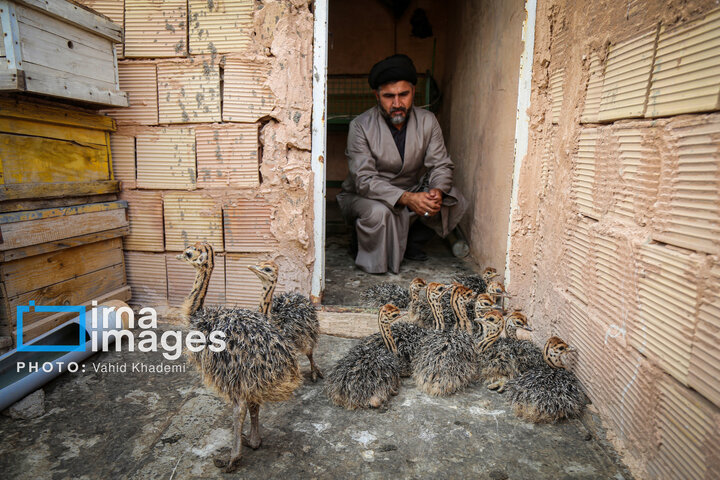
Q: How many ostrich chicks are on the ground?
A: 12